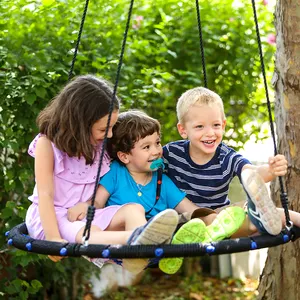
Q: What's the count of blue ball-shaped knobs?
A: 9